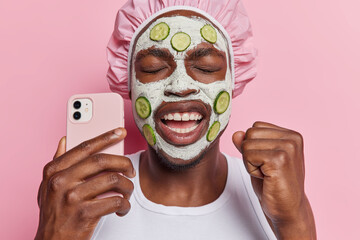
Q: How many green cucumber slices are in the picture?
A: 7